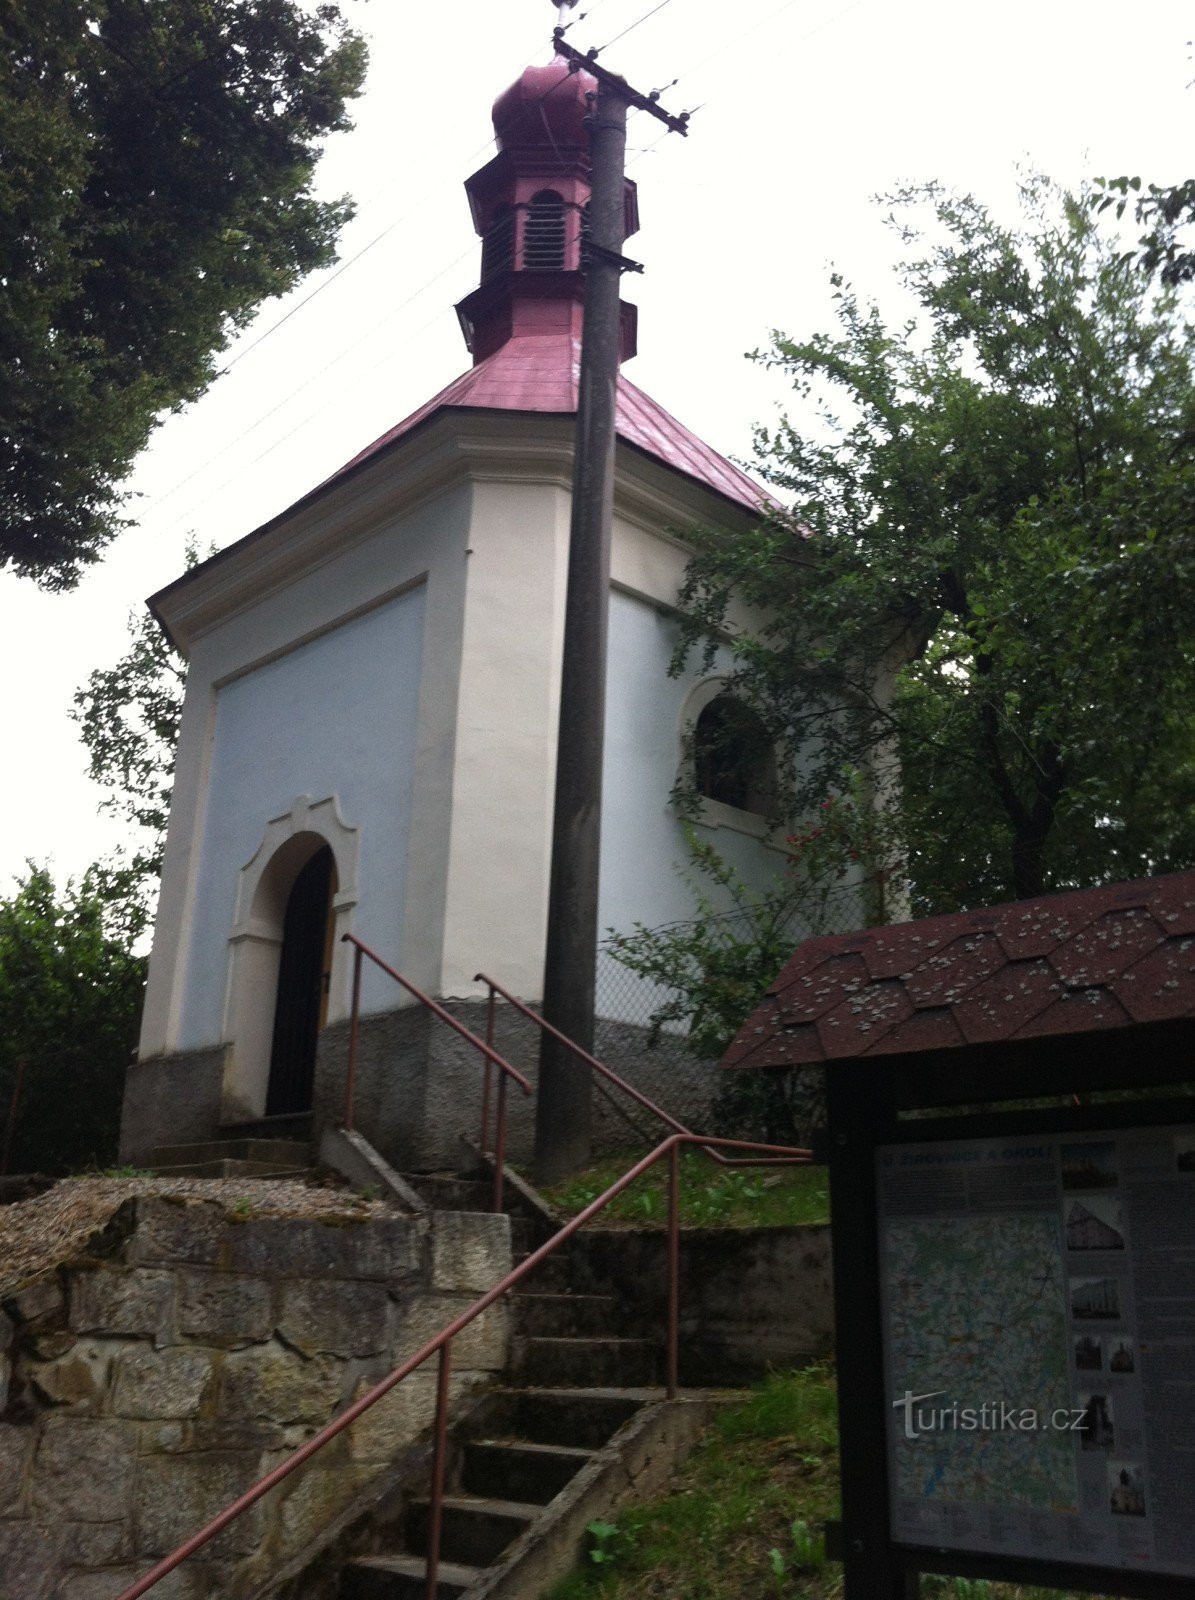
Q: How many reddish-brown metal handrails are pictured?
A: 3